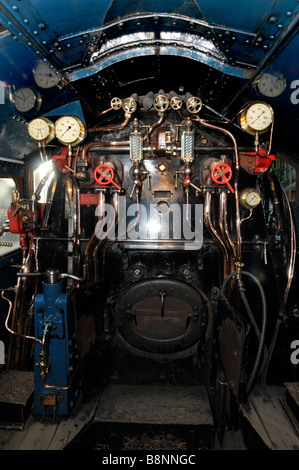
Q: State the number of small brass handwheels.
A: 5